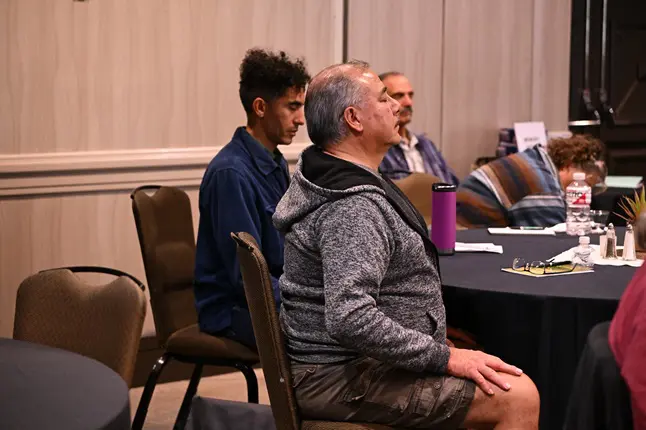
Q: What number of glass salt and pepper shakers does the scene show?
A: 2